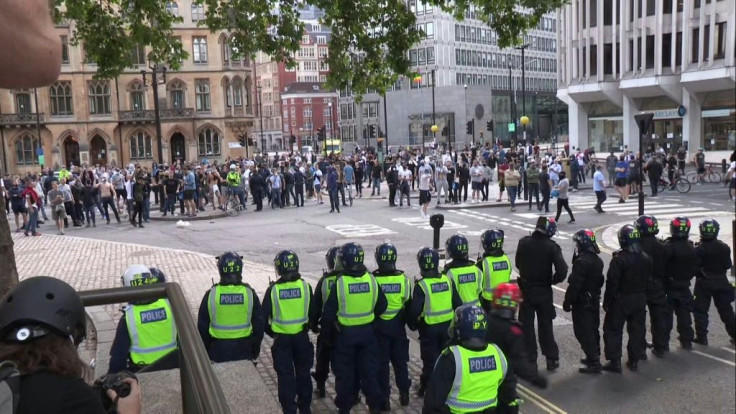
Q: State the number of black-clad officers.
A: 7